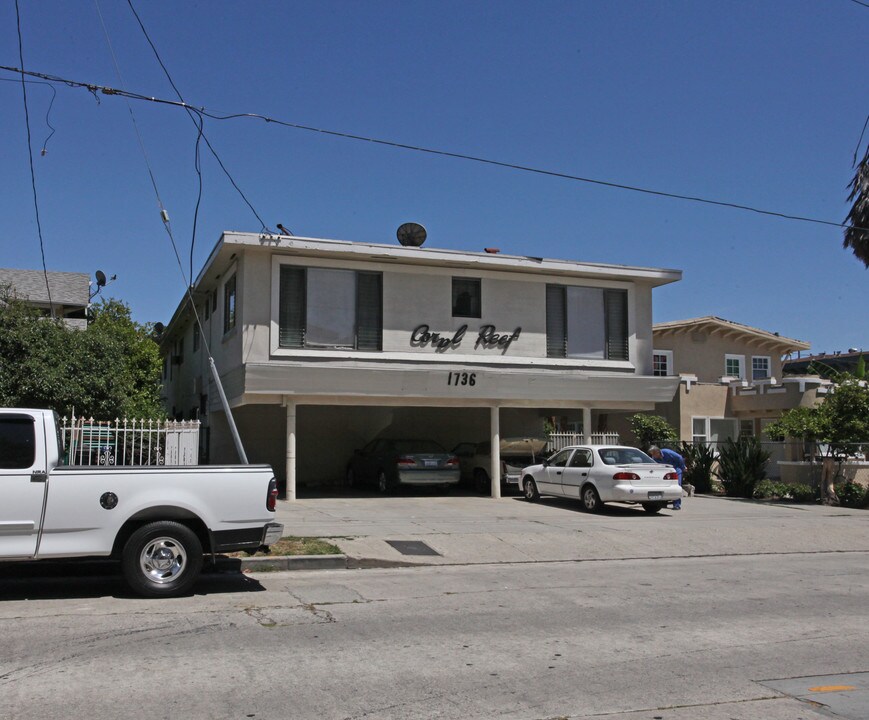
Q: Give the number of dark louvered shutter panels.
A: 4